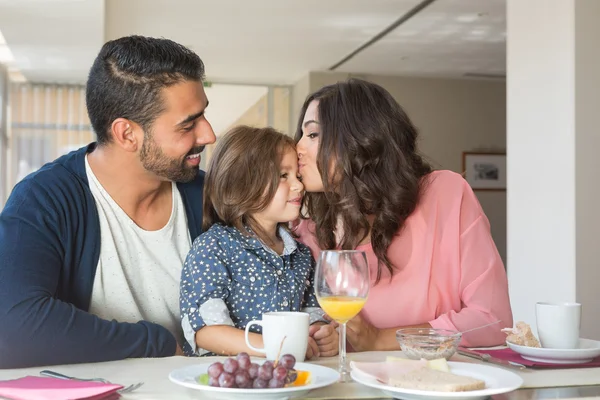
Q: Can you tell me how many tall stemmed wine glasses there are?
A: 1